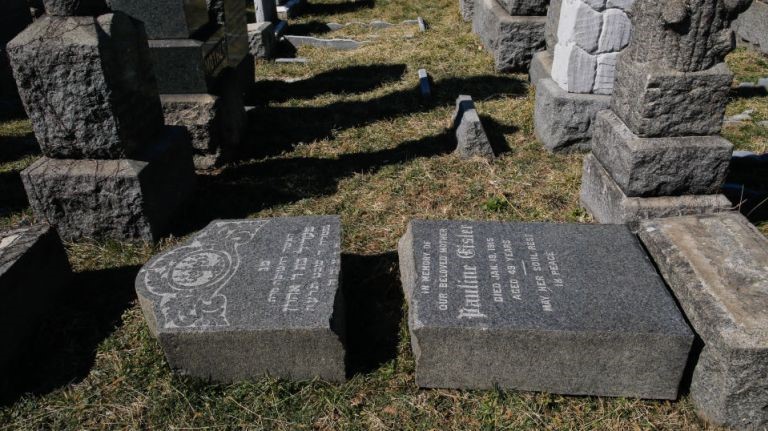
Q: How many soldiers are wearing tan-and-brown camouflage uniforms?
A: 0